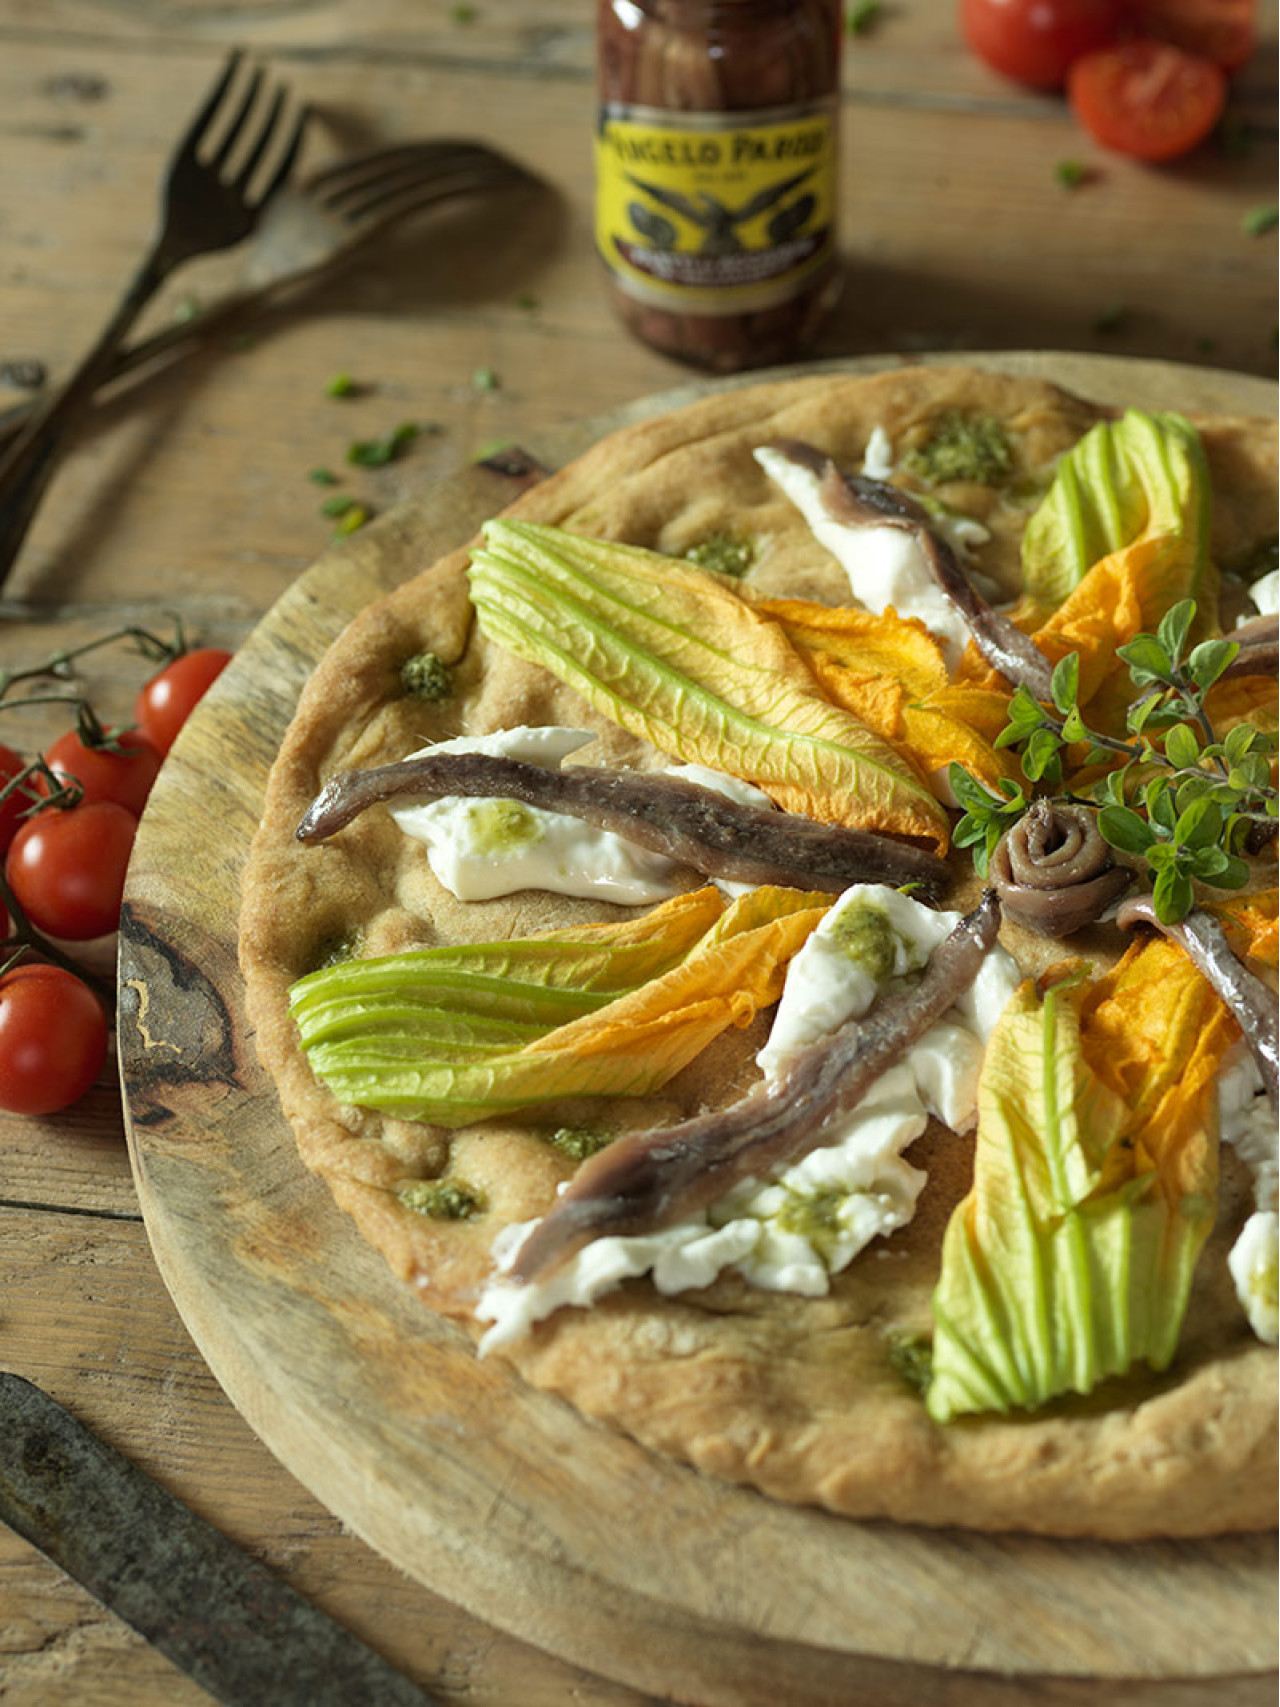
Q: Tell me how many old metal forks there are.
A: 2